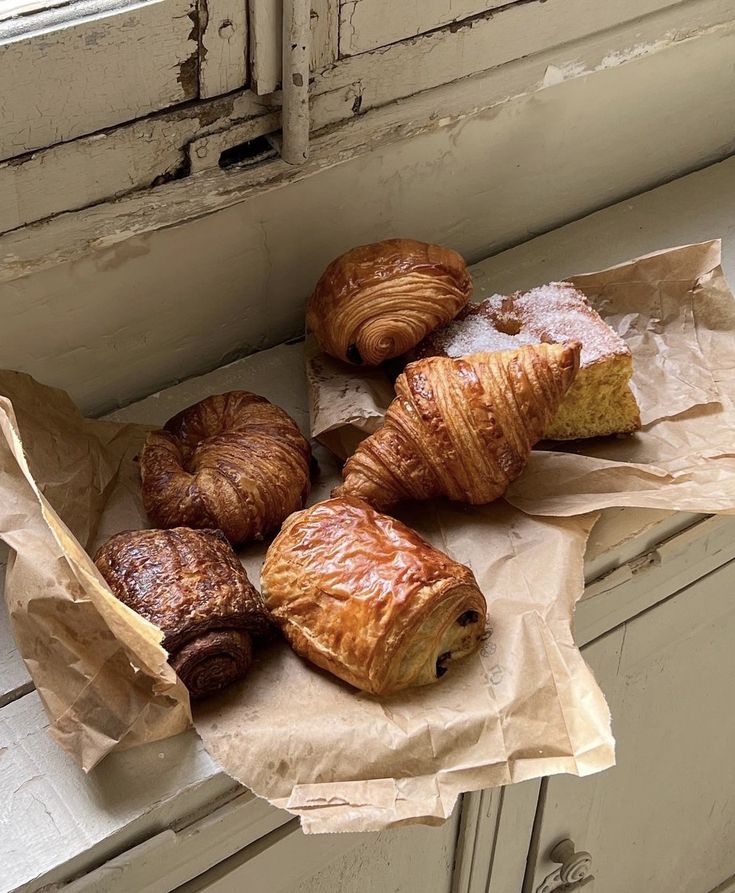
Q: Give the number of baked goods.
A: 6